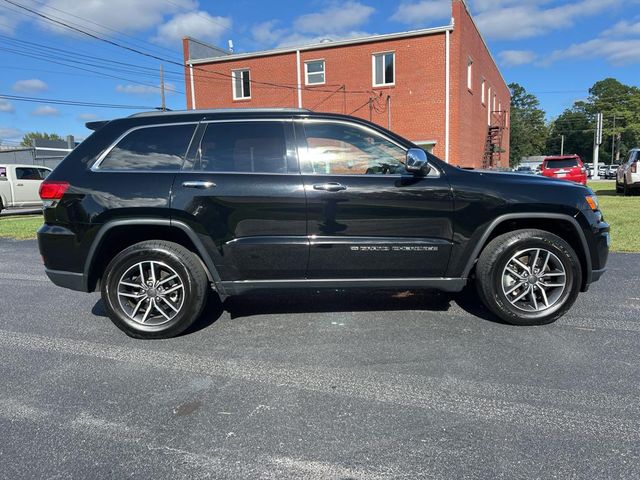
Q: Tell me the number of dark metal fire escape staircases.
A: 1